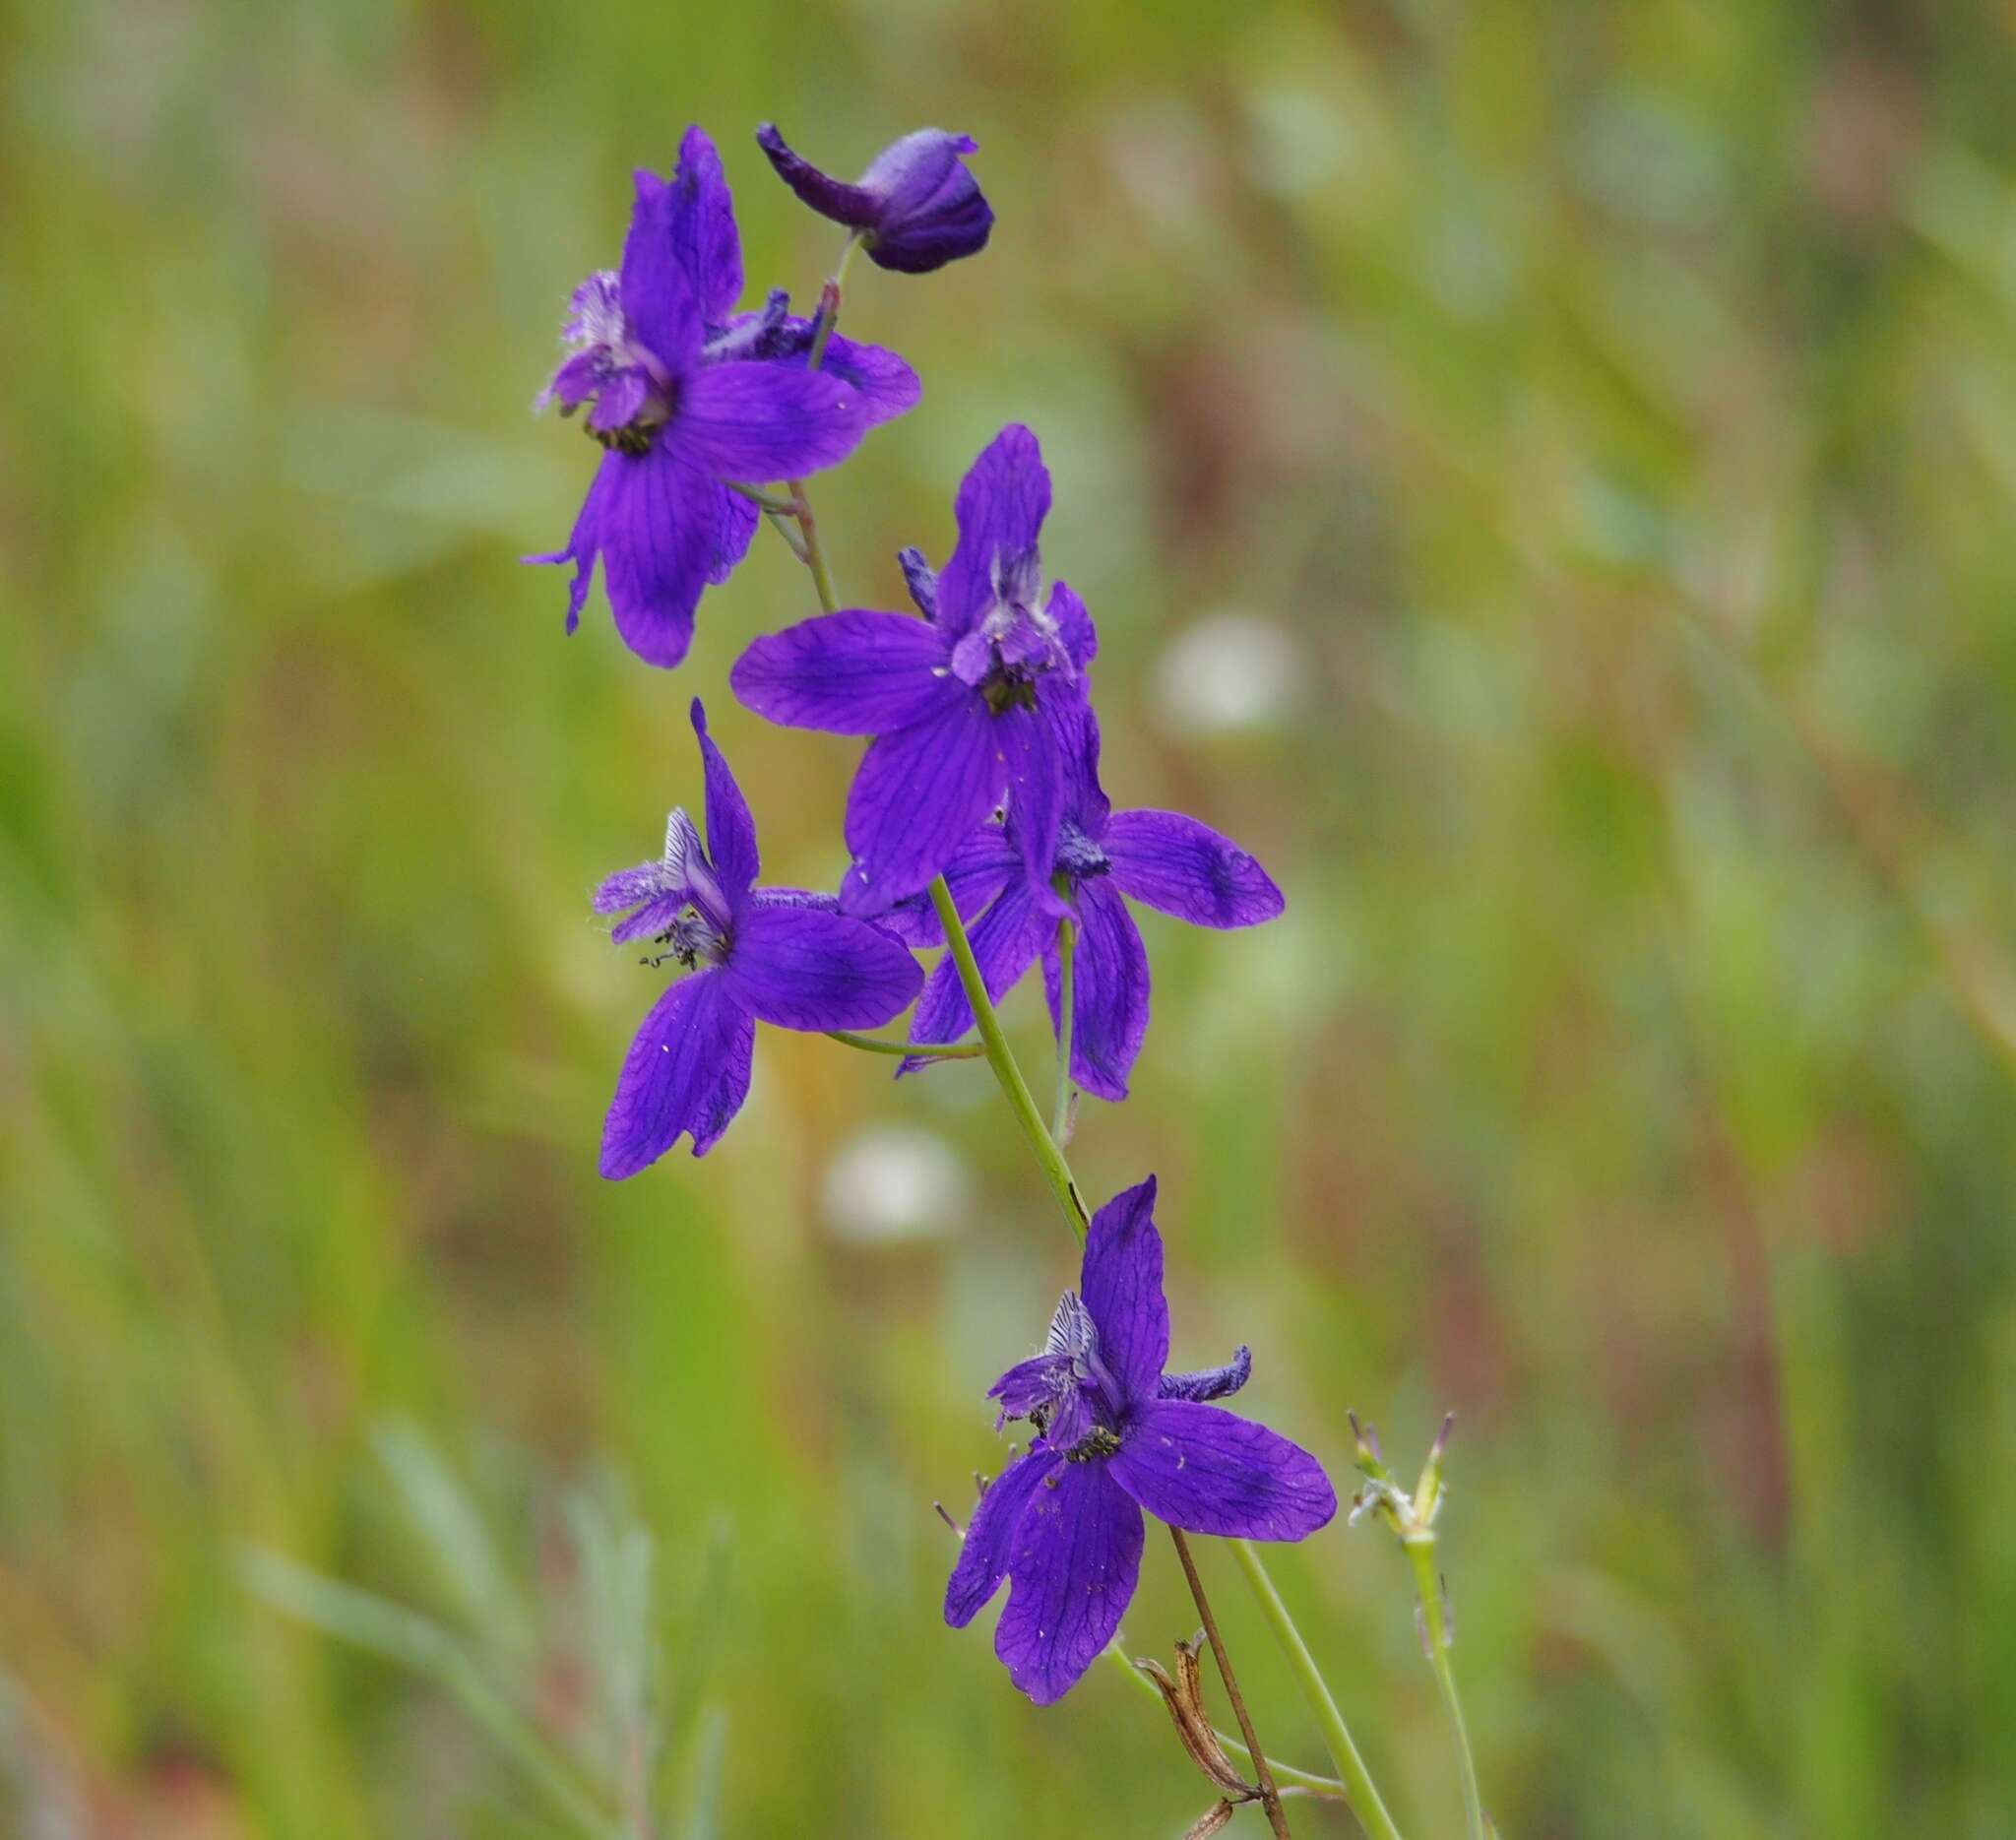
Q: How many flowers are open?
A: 5